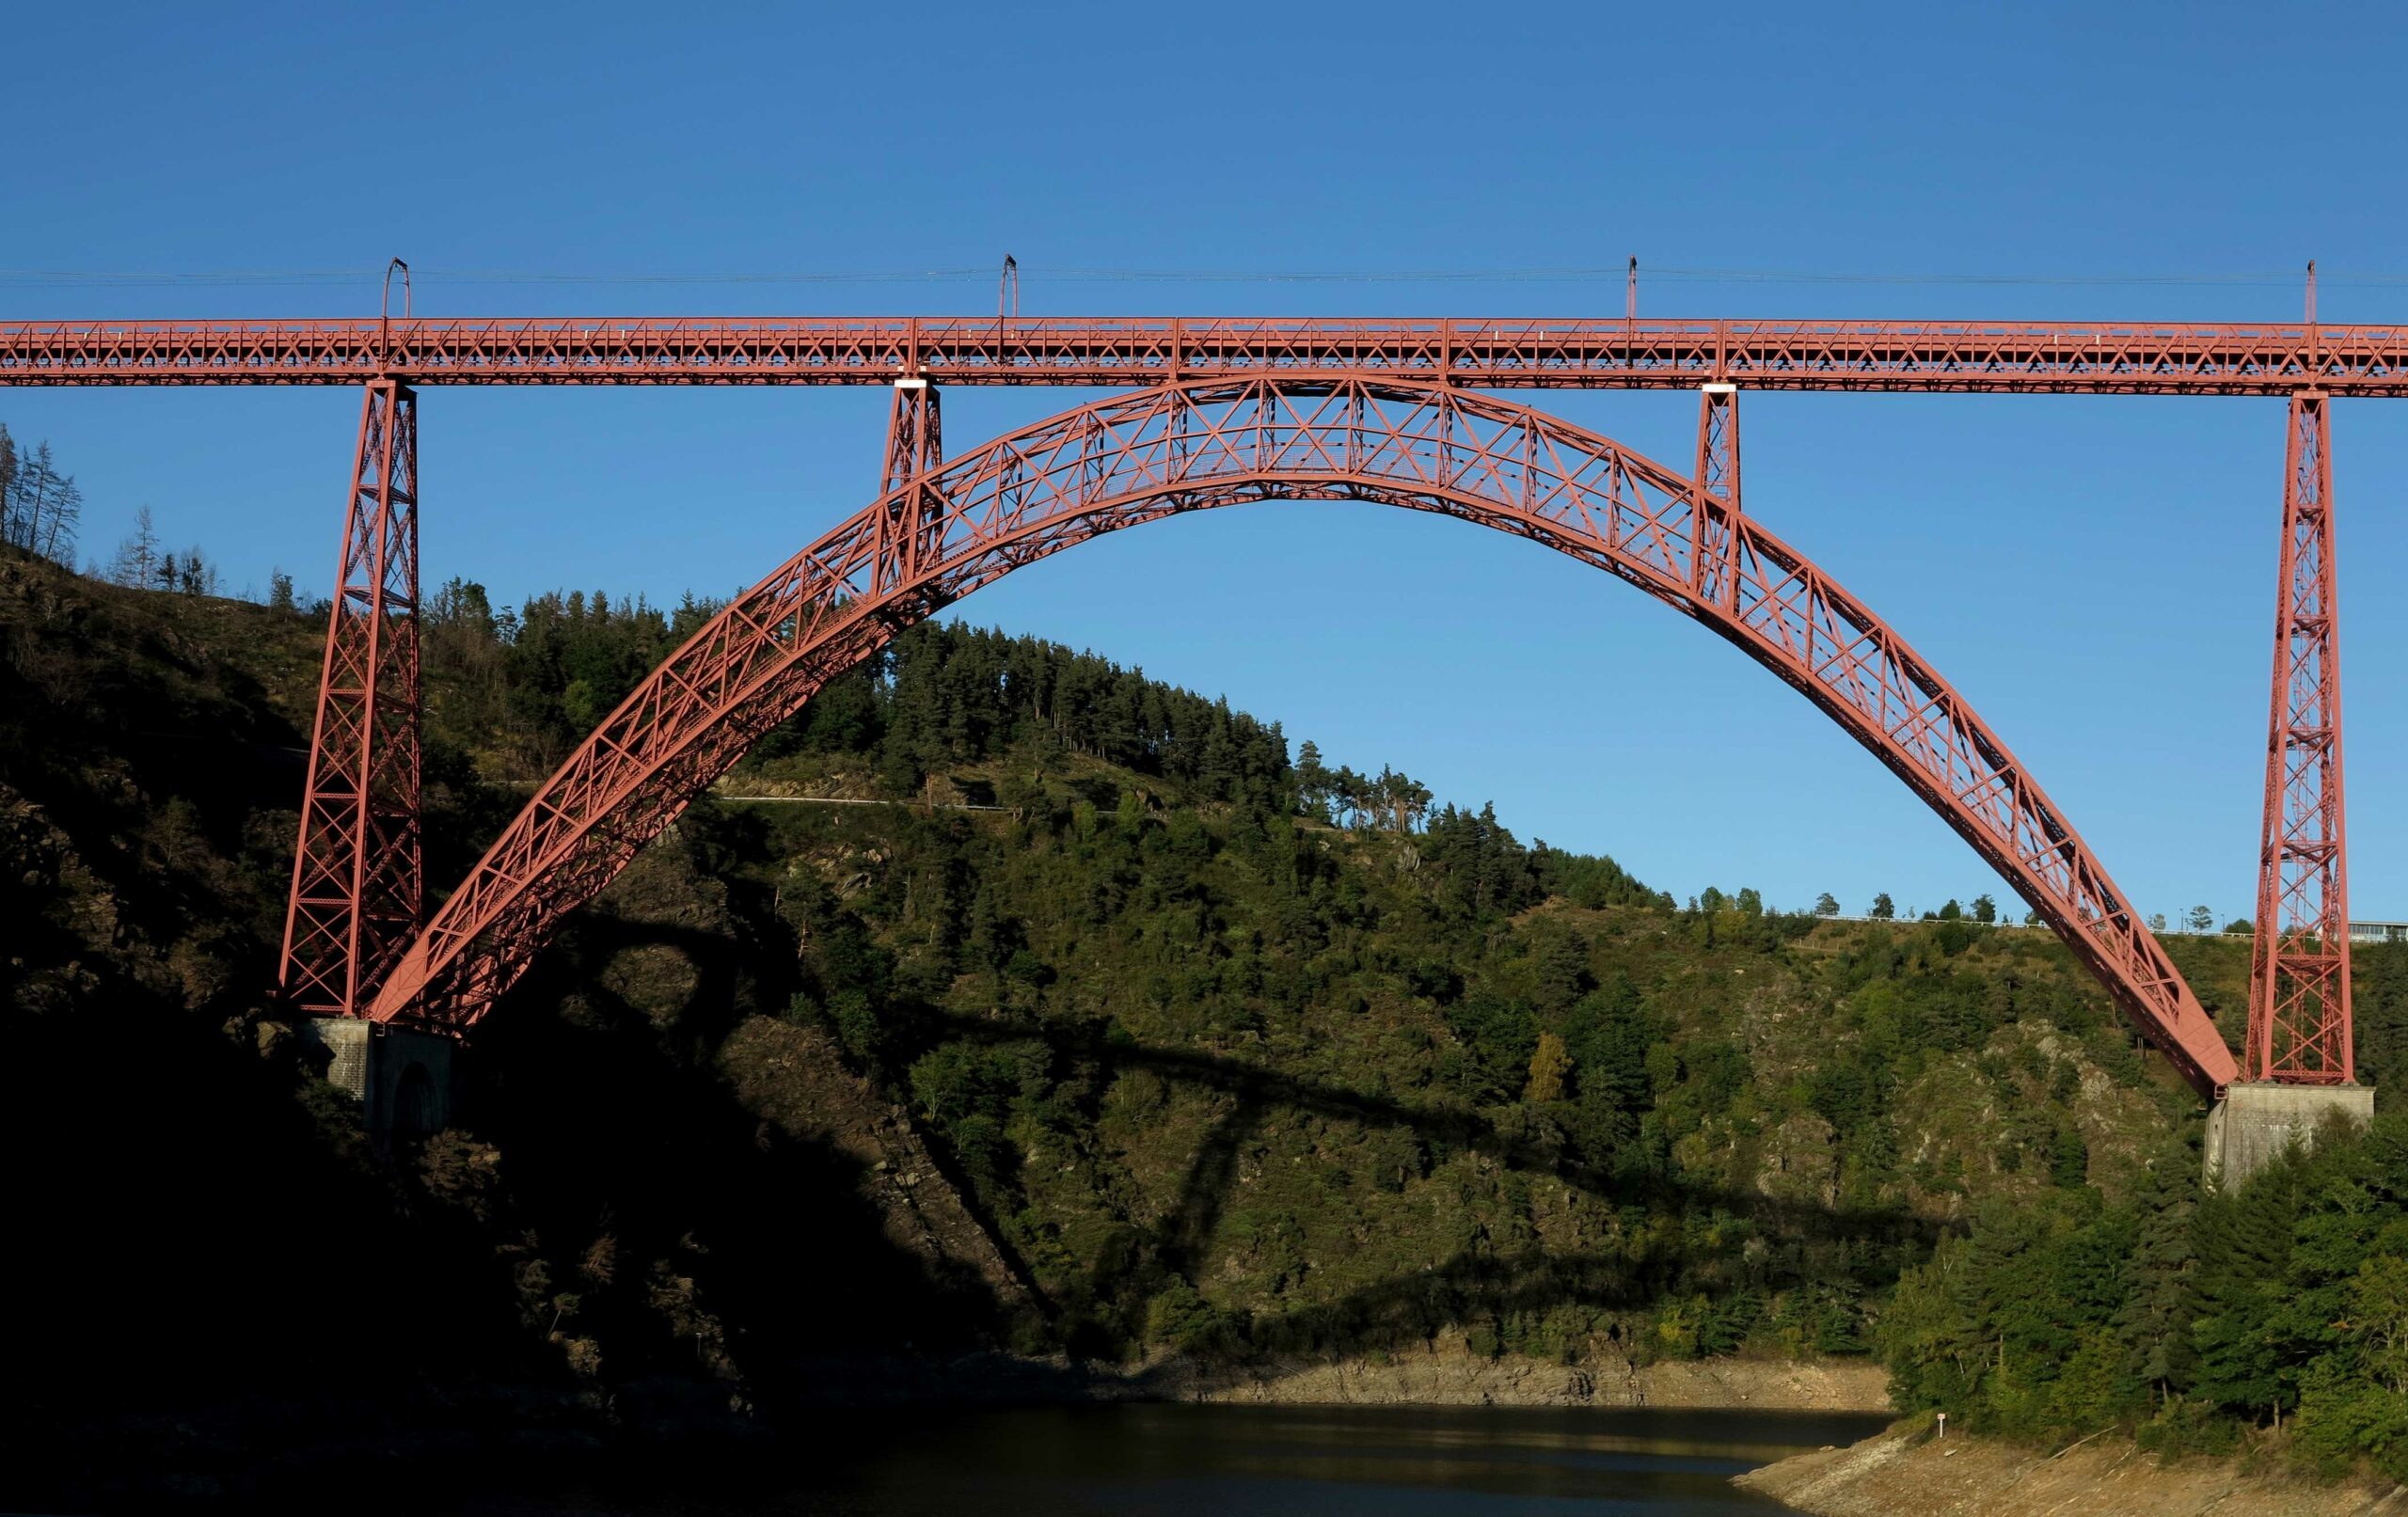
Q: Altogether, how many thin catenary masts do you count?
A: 4